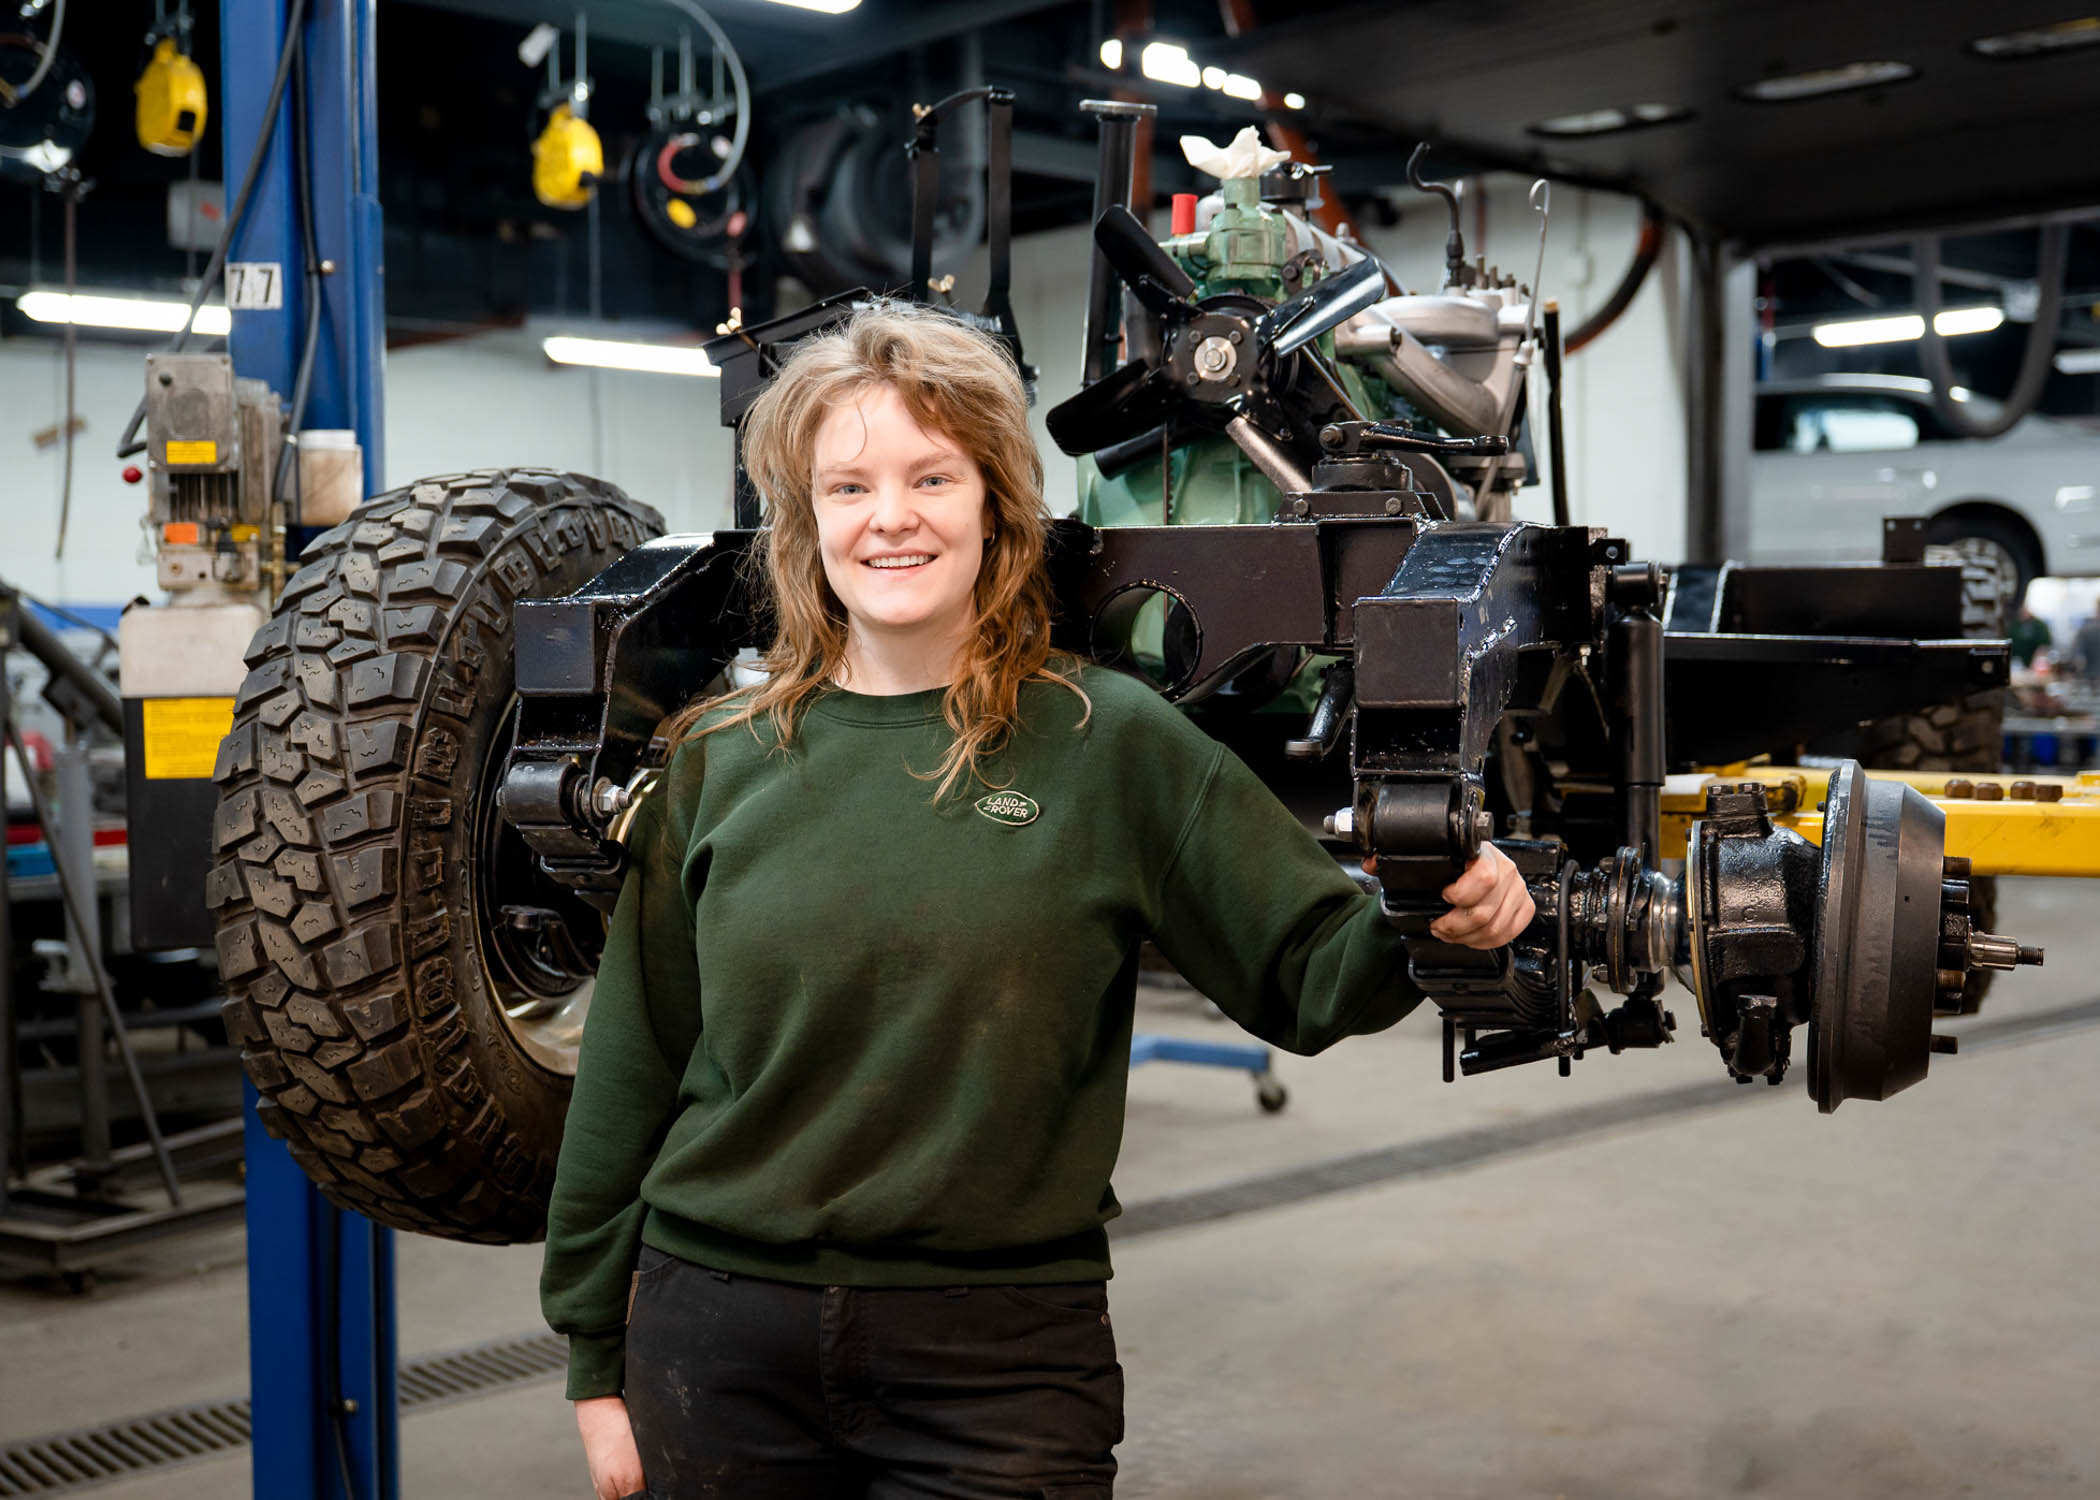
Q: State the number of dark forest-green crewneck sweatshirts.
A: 1